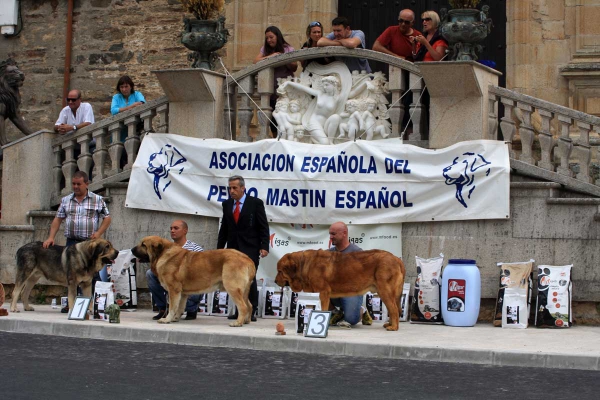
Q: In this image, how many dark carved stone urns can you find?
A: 2